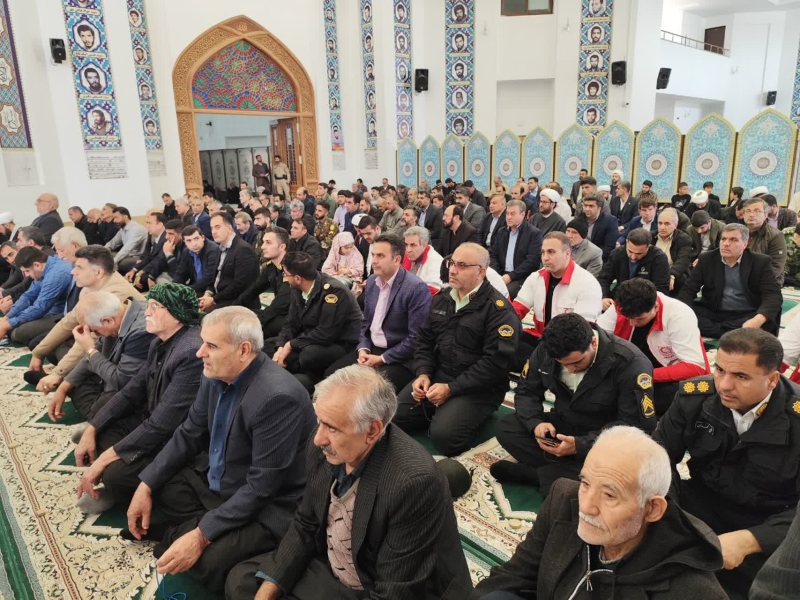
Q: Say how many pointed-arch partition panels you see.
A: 11